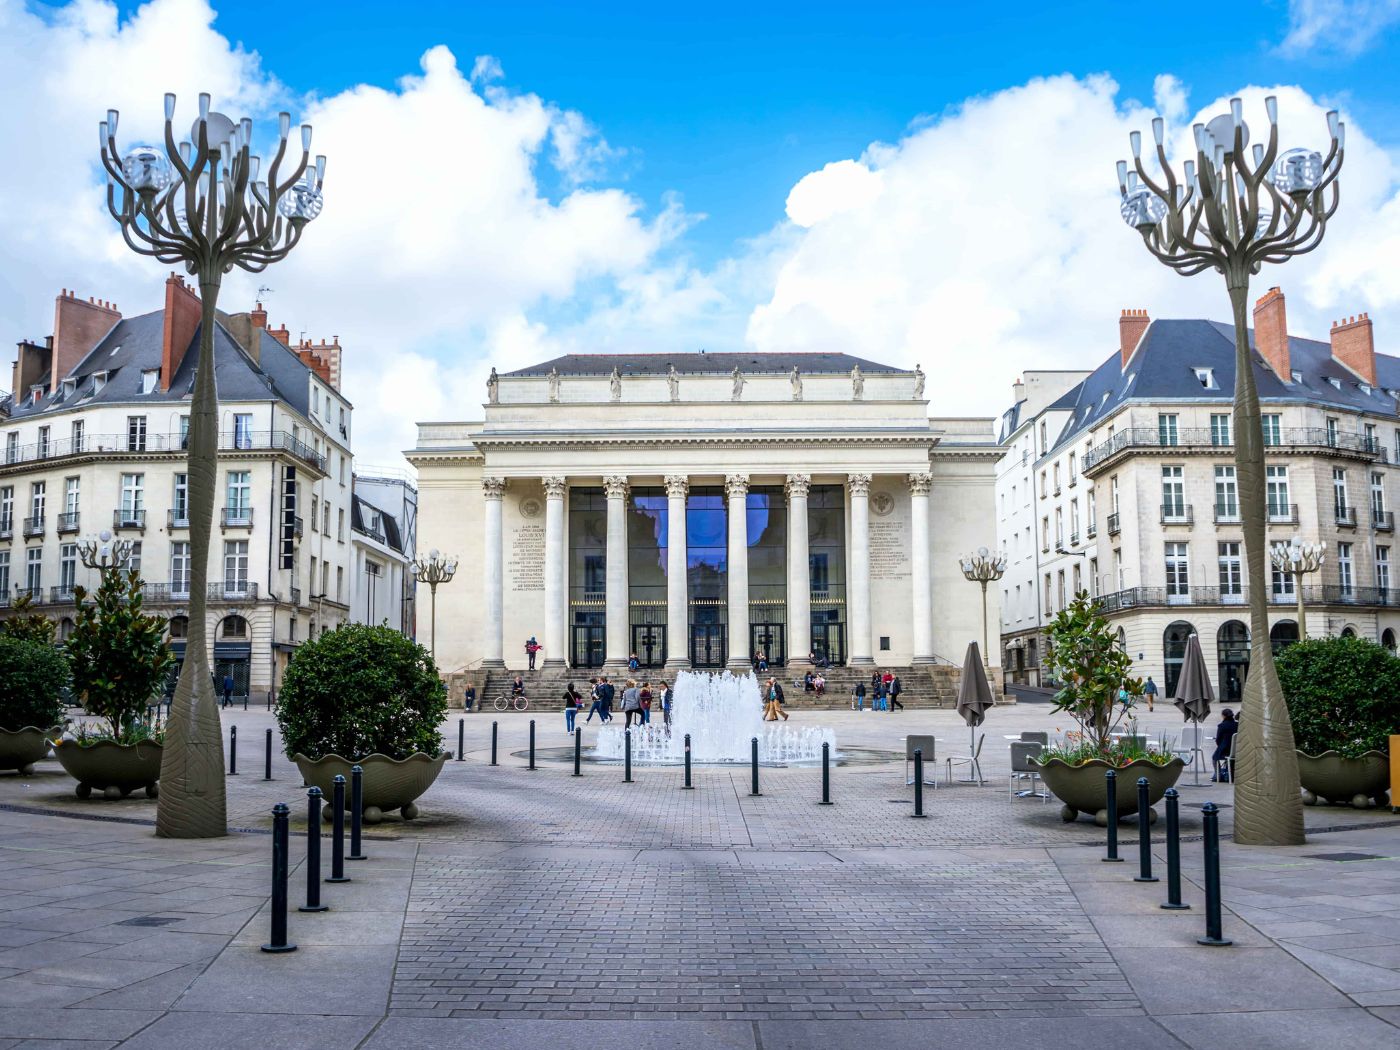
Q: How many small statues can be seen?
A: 8